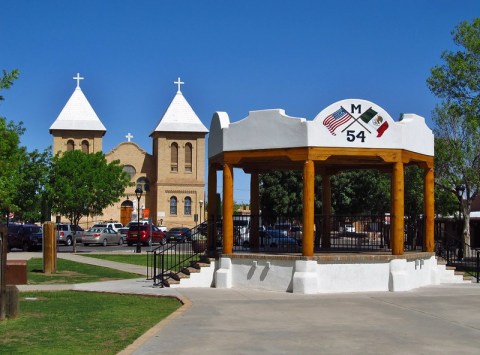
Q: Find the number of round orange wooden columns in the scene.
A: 7